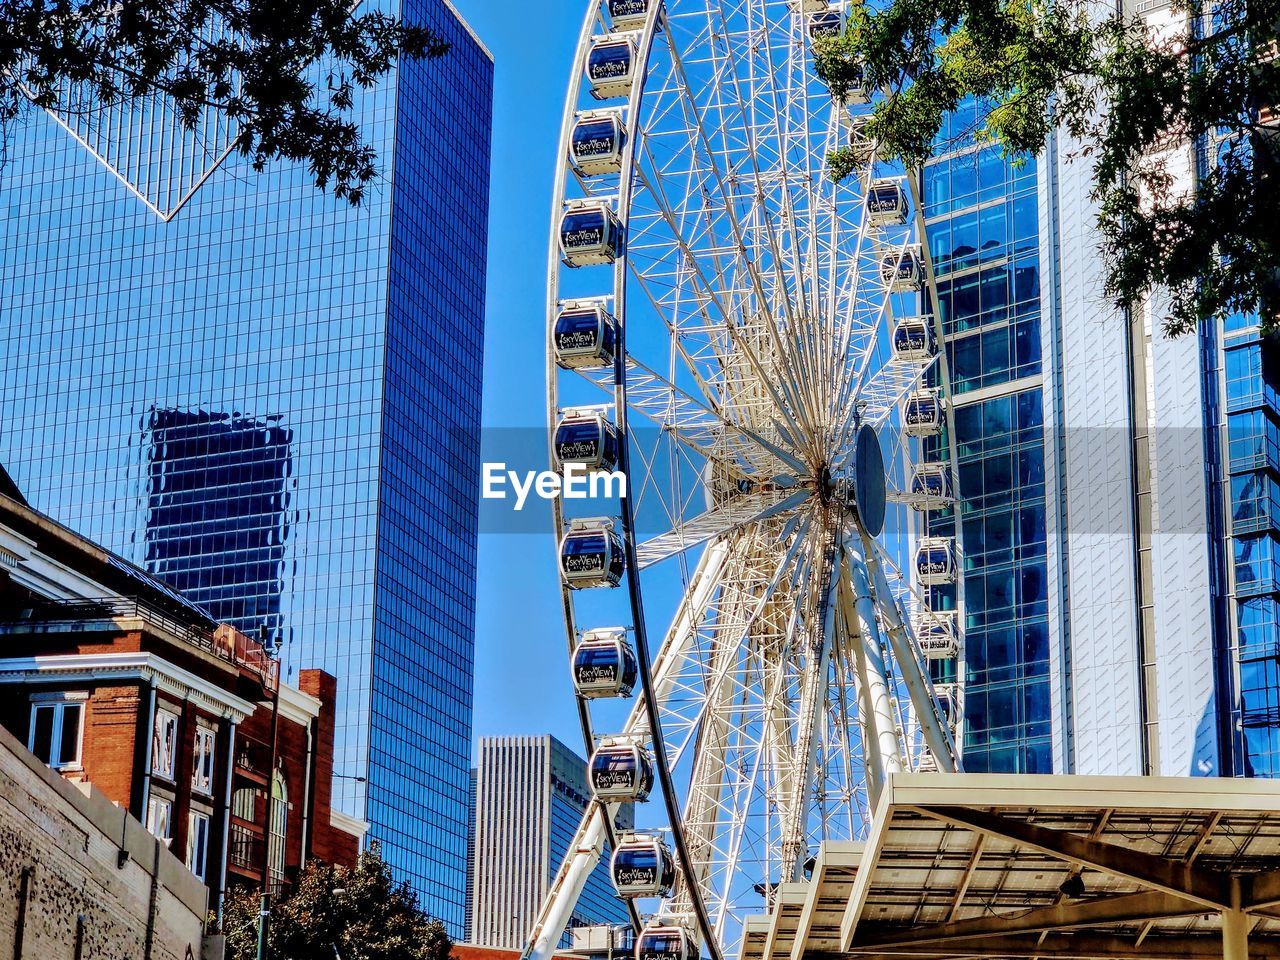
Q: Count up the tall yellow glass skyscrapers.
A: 0